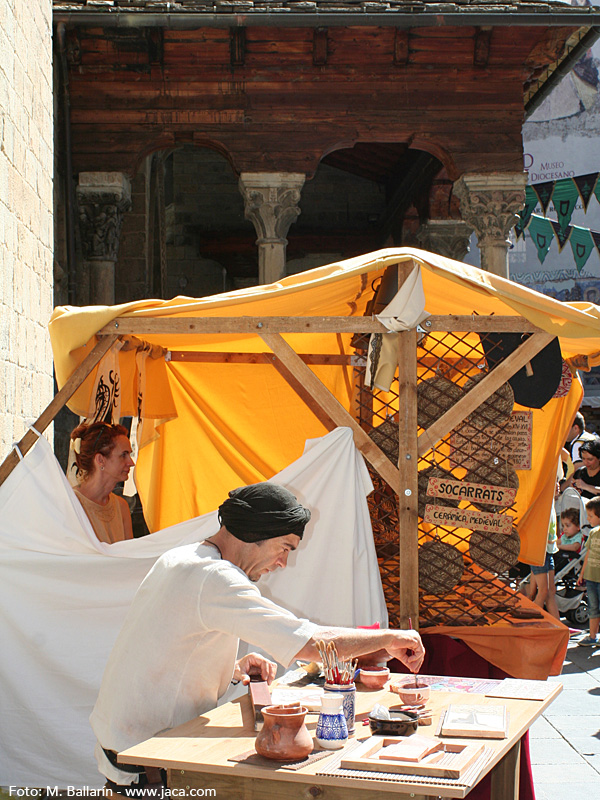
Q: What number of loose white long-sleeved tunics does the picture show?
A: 1